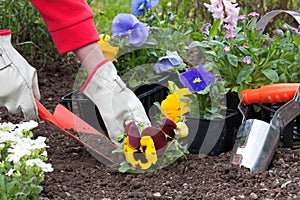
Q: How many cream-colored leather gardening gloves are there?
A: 2